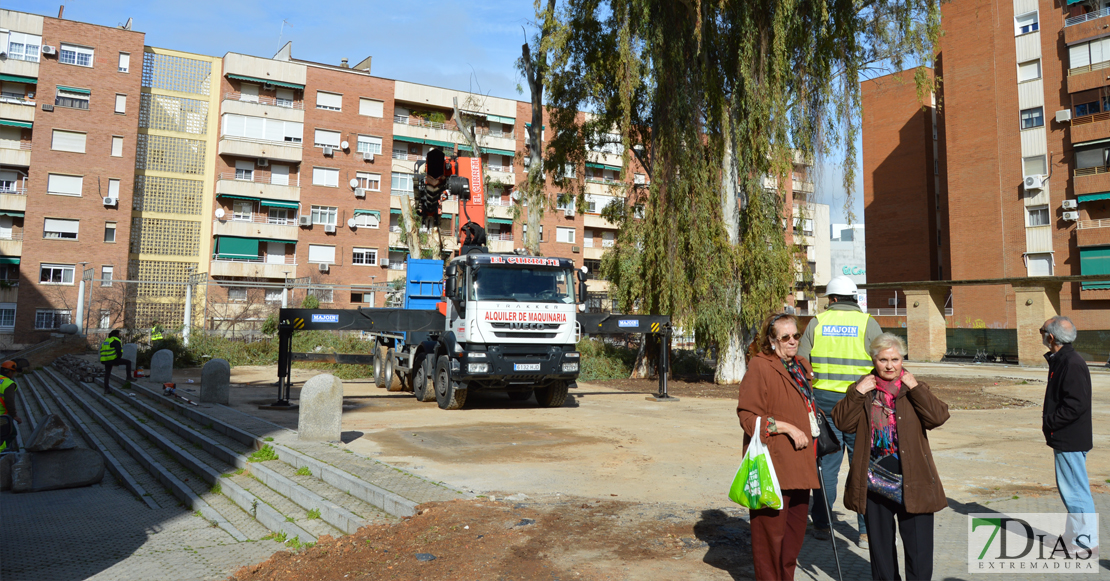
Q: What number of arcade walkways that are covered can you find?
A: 1